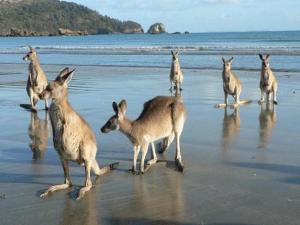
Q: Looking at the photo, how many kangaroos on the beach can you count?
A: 6